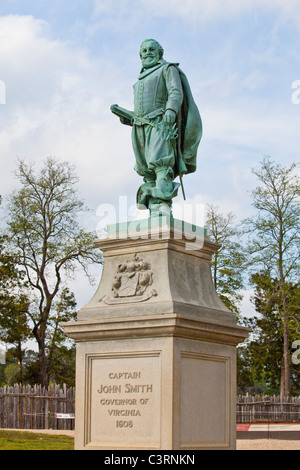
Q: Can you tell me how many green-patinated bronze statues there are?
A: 1